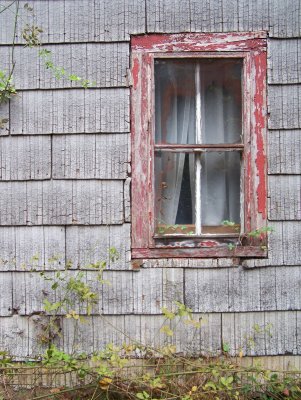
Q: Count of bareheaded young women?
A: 0